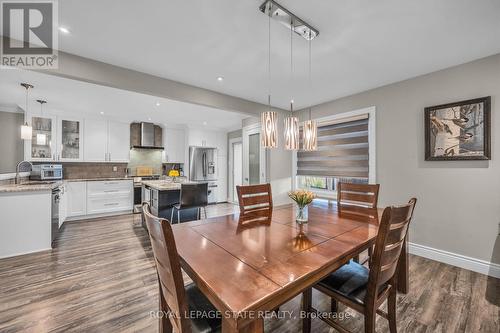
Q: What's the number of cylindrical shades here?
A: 5